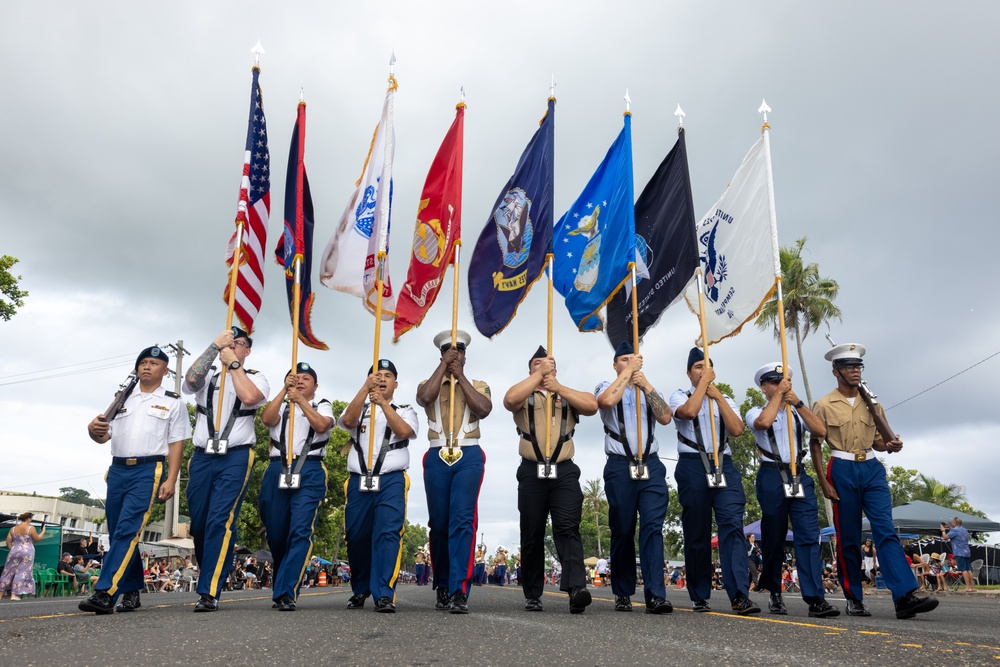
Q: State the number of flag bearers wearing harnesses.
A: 8